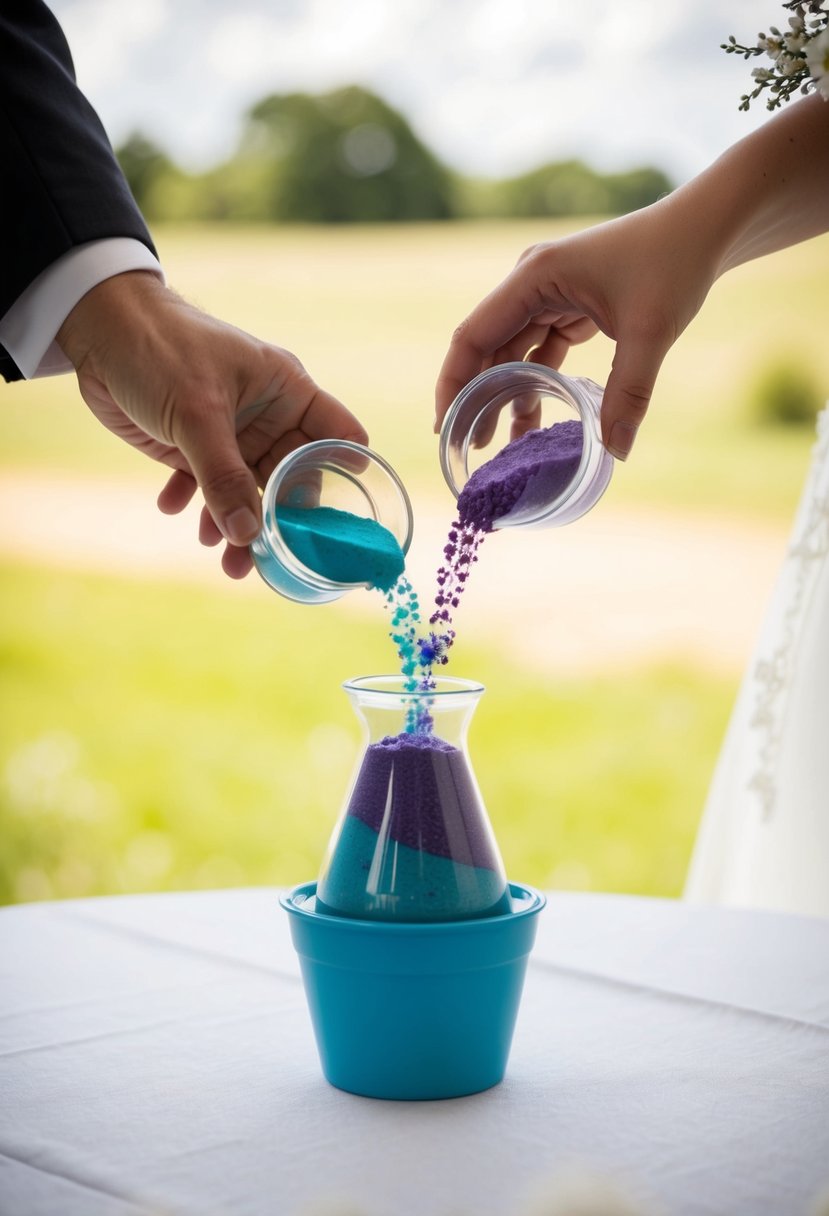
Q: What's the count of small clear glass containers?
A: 2